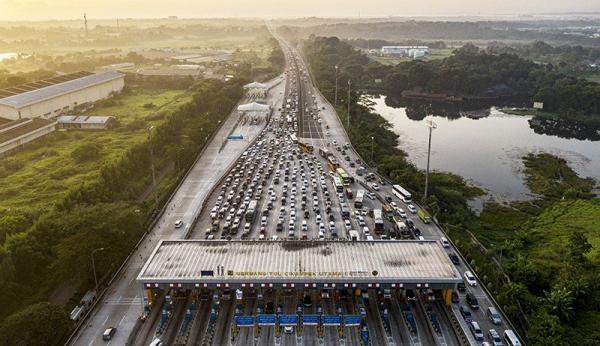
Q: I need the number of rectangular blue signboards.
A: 6